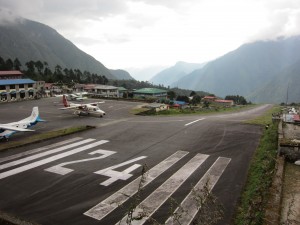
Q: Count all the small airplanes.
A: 3